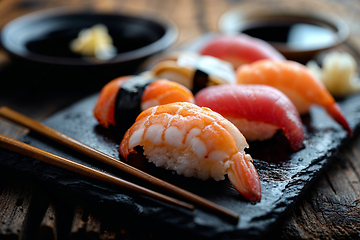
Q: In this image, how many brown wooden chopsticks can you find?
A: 2